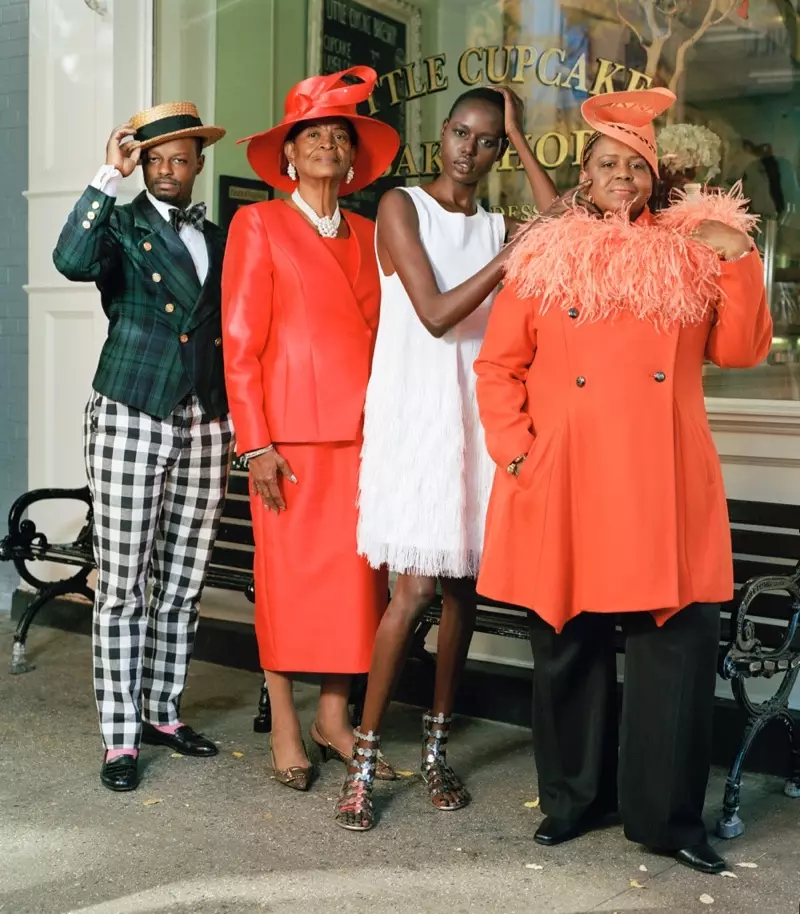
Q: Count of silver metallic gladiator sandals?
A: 2